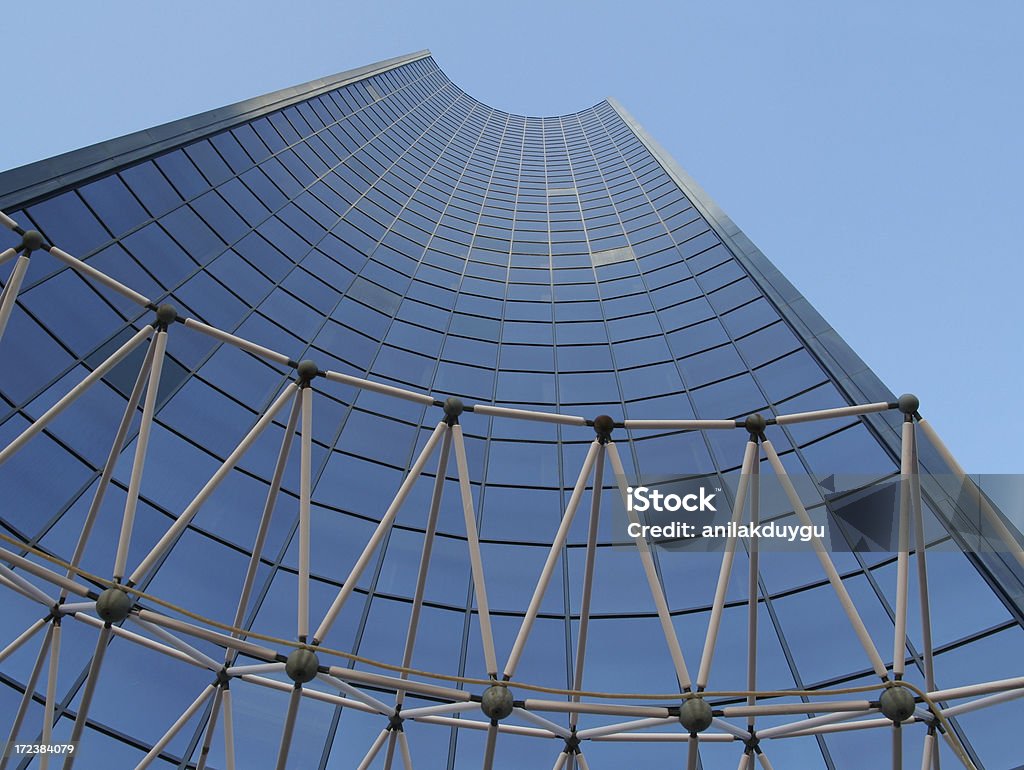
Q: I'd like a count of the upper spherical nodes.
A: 7